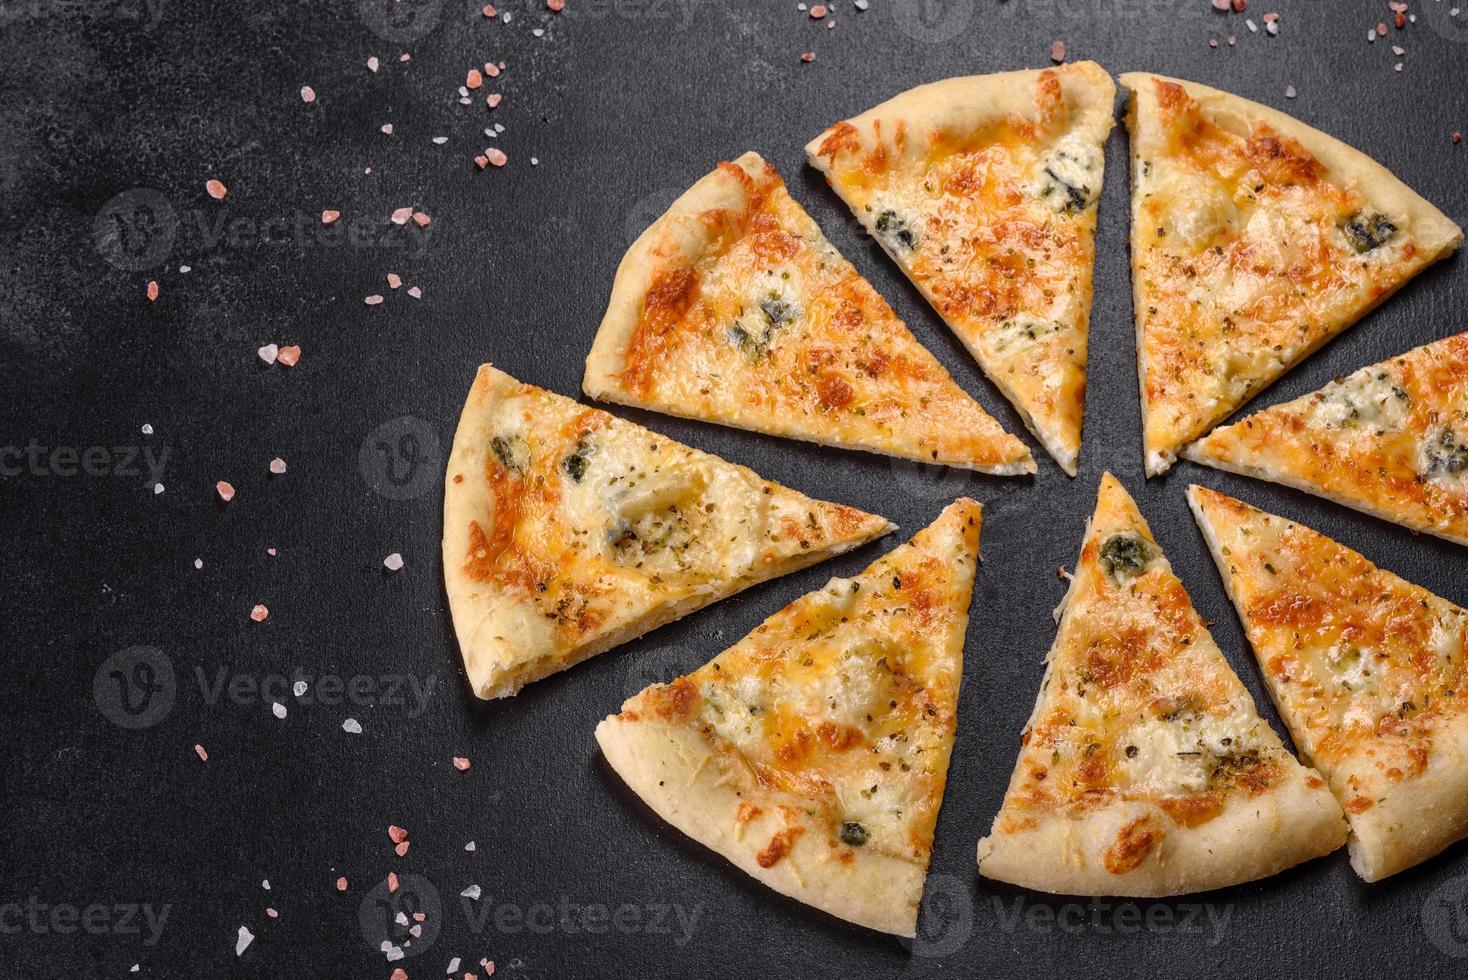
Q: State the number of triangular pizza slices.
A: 8